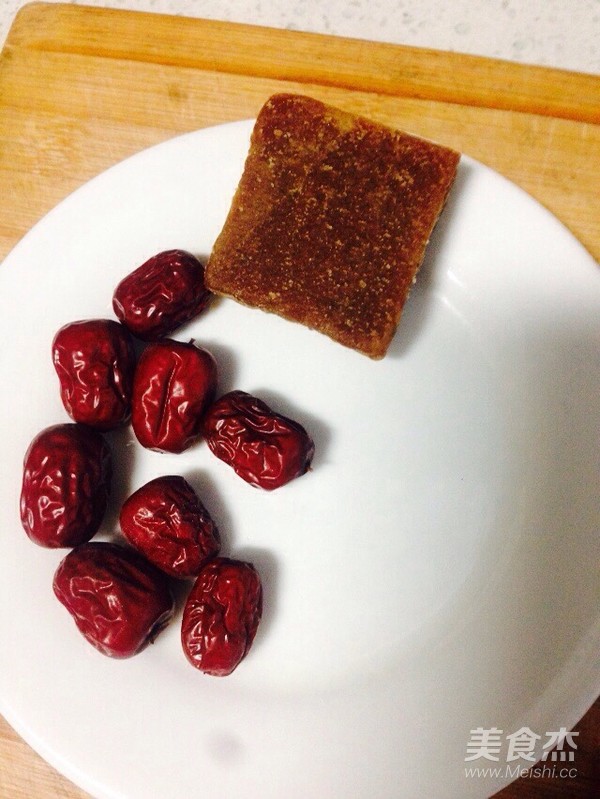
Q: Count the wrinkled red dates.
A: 8